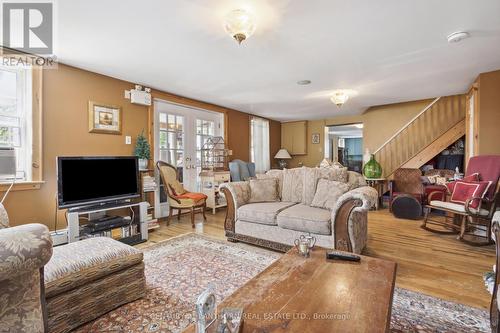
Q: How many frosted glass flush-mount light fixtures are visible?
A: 2